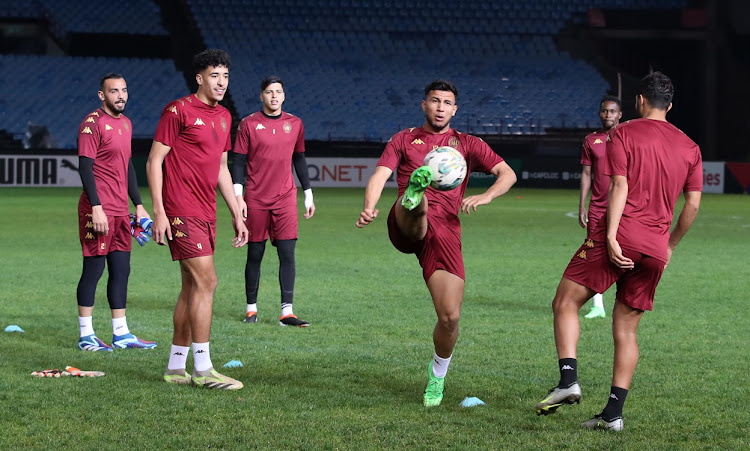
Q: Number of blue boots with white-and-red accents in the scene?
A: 2